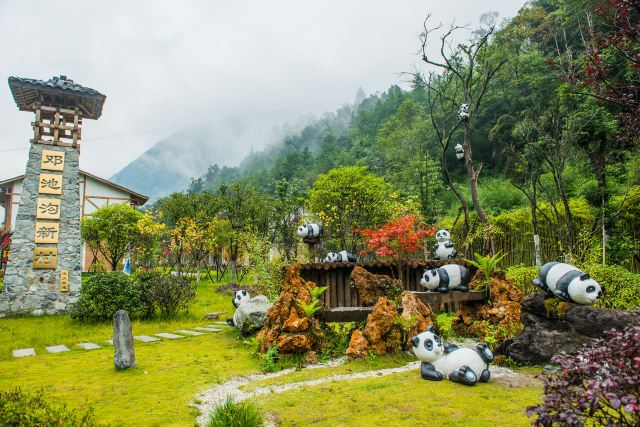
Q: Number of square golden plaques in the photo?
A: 5